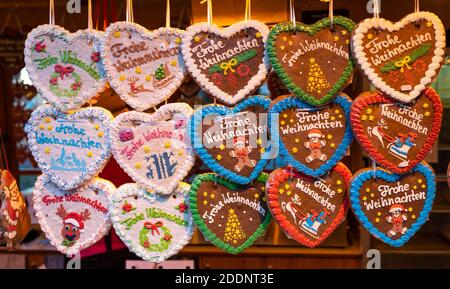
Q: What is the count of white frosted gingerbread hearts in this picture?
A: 6